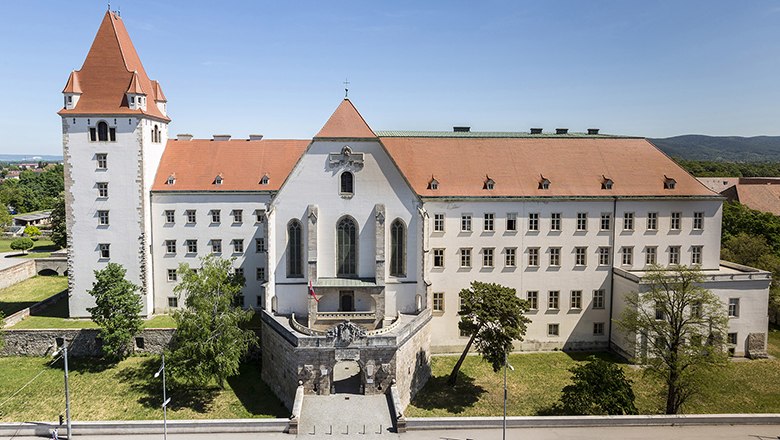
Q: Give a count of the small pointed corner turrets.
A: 3